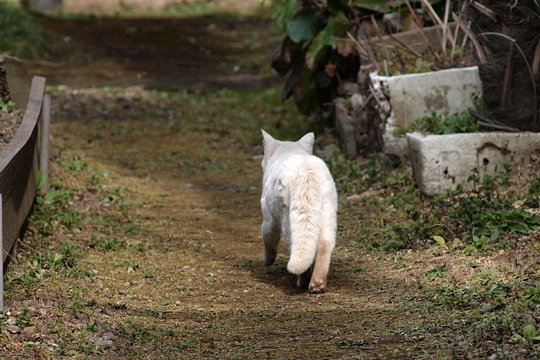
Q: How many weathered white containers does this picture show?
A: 2